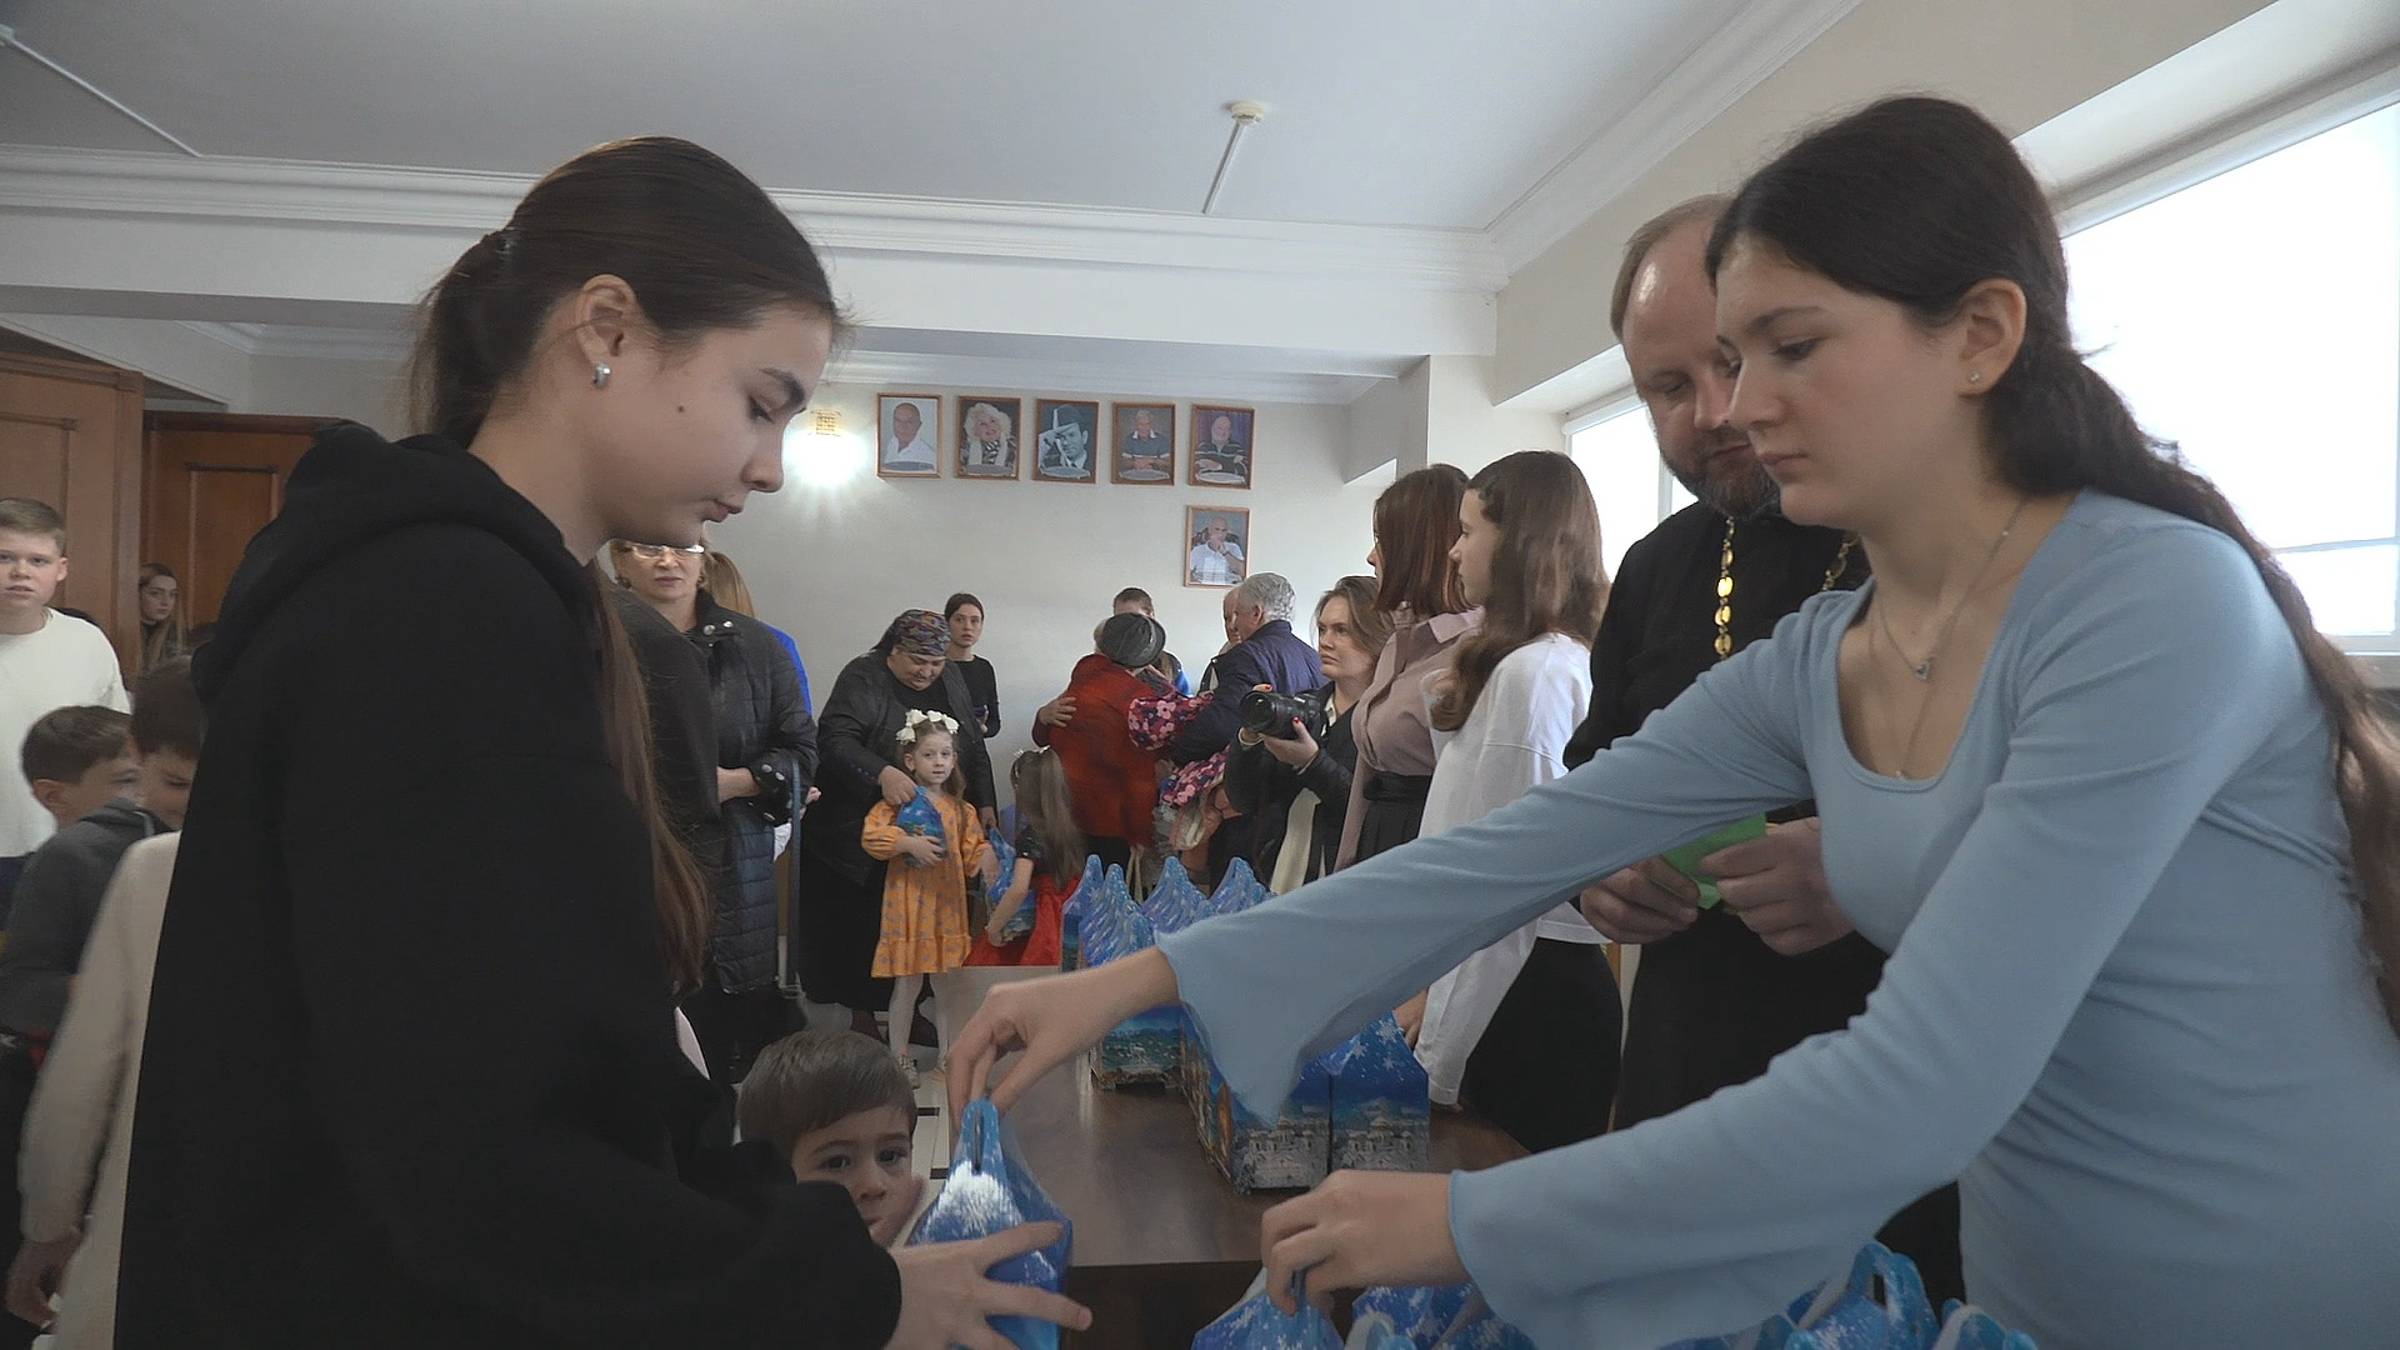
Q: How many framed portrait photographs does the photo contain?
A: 6